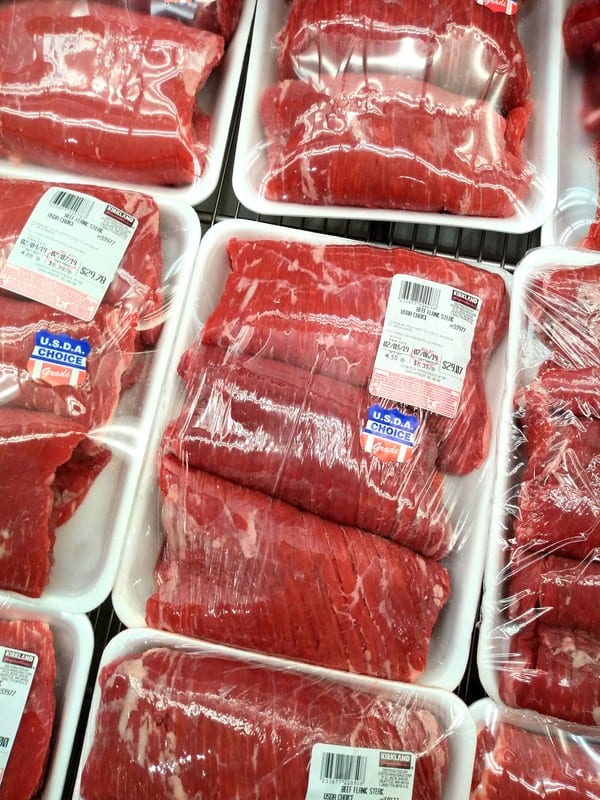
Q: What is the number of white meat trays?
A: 9